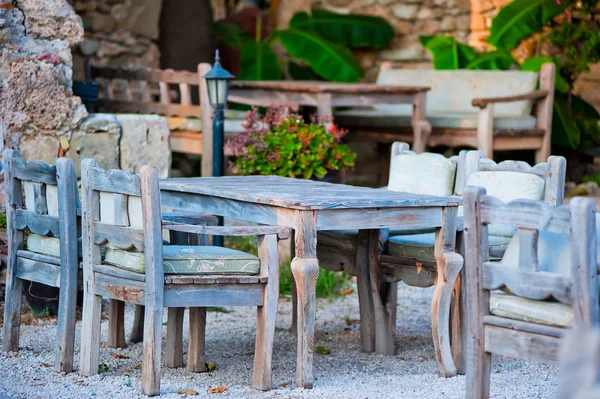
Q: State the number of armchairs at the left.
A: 2